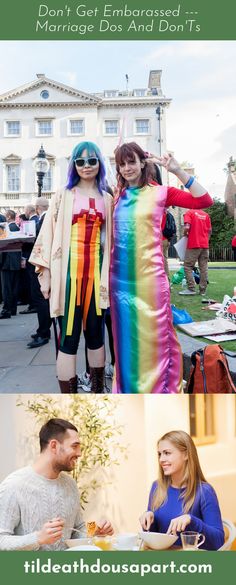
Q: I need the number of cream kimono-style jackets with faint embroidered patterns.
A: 1